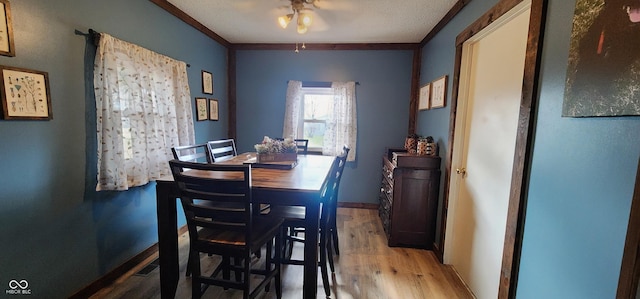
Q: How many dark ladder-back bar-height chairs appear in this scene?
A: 6